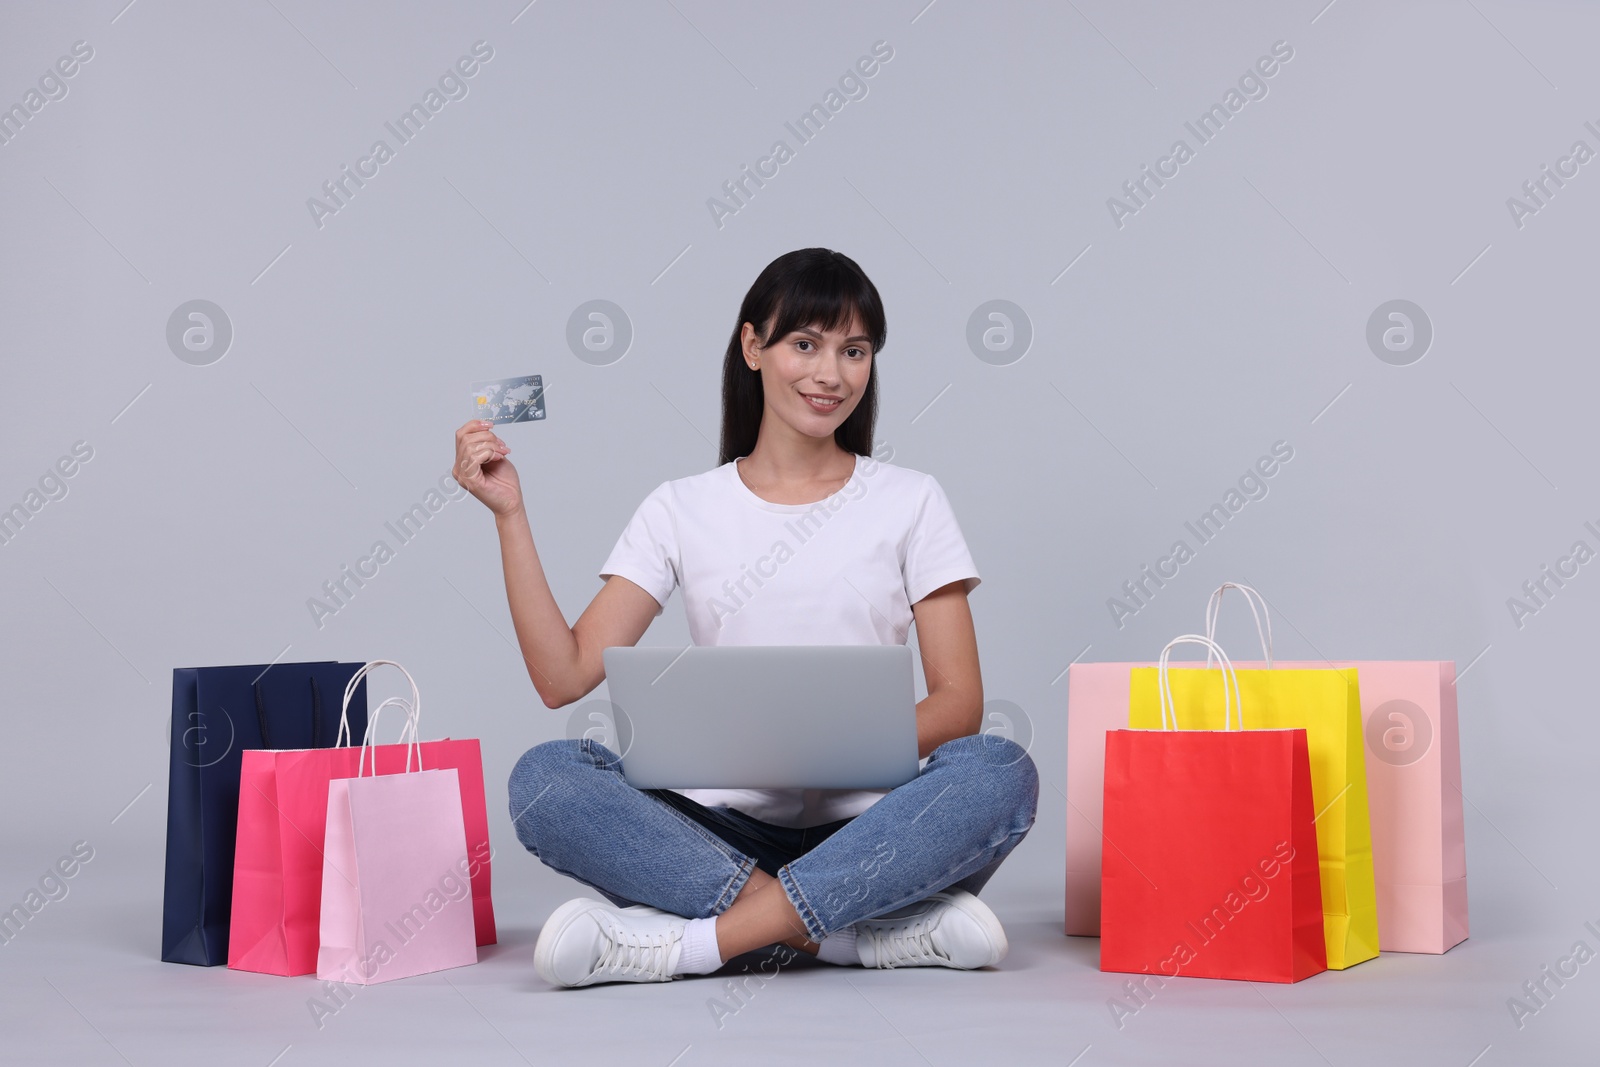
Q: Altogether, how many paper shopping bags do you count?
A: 6